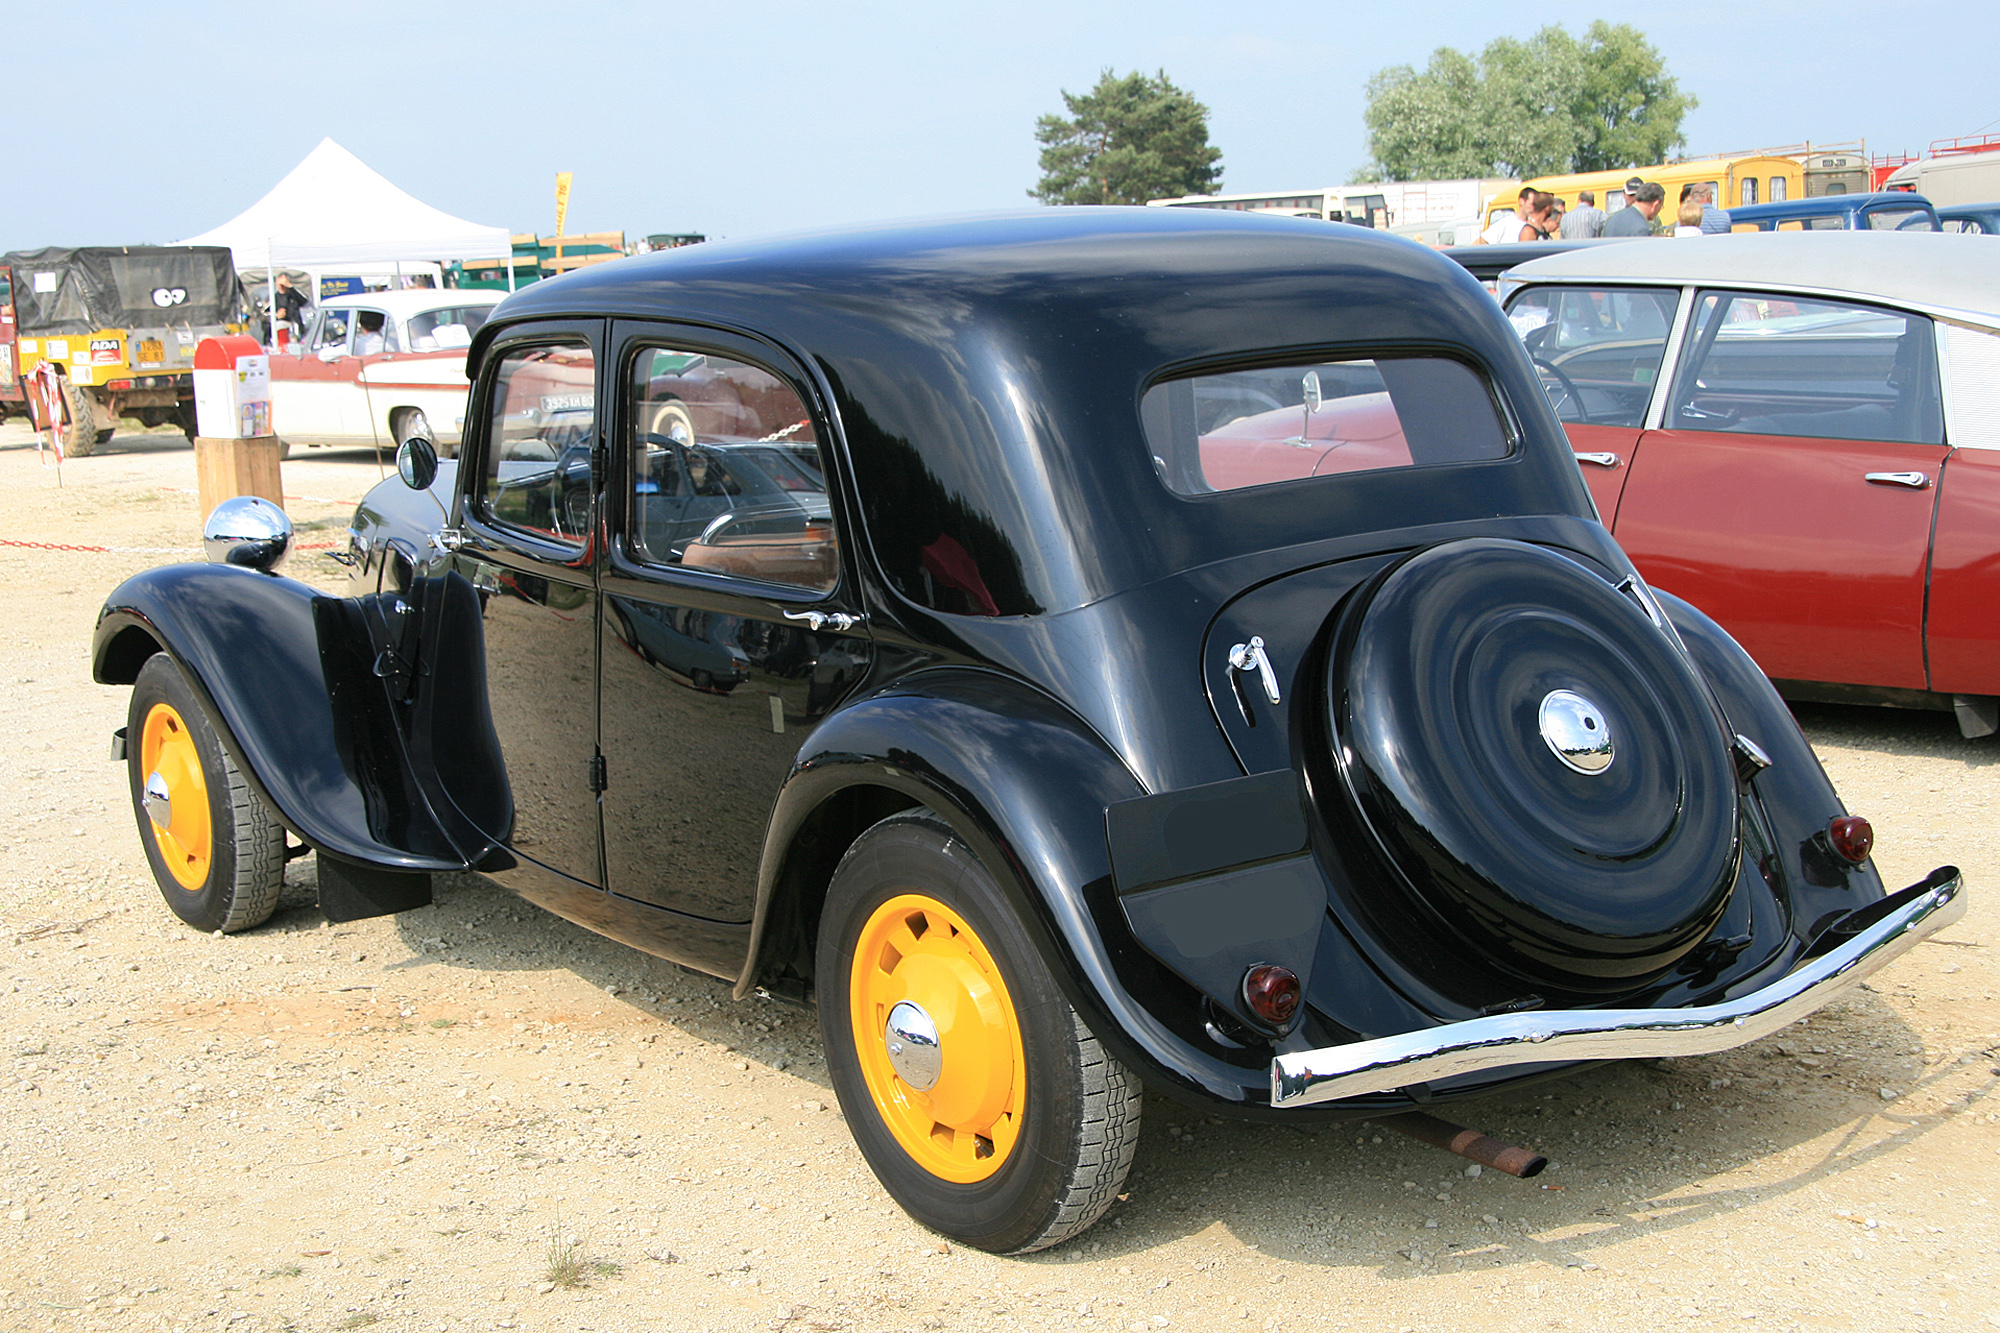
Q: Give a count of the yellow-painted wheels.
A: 2